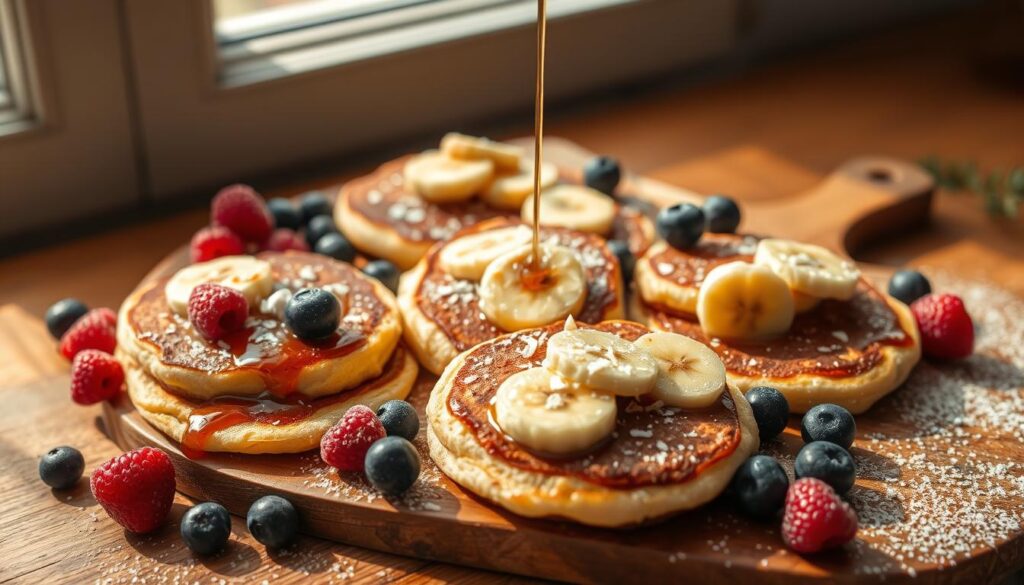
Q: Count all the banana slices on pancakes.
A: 12